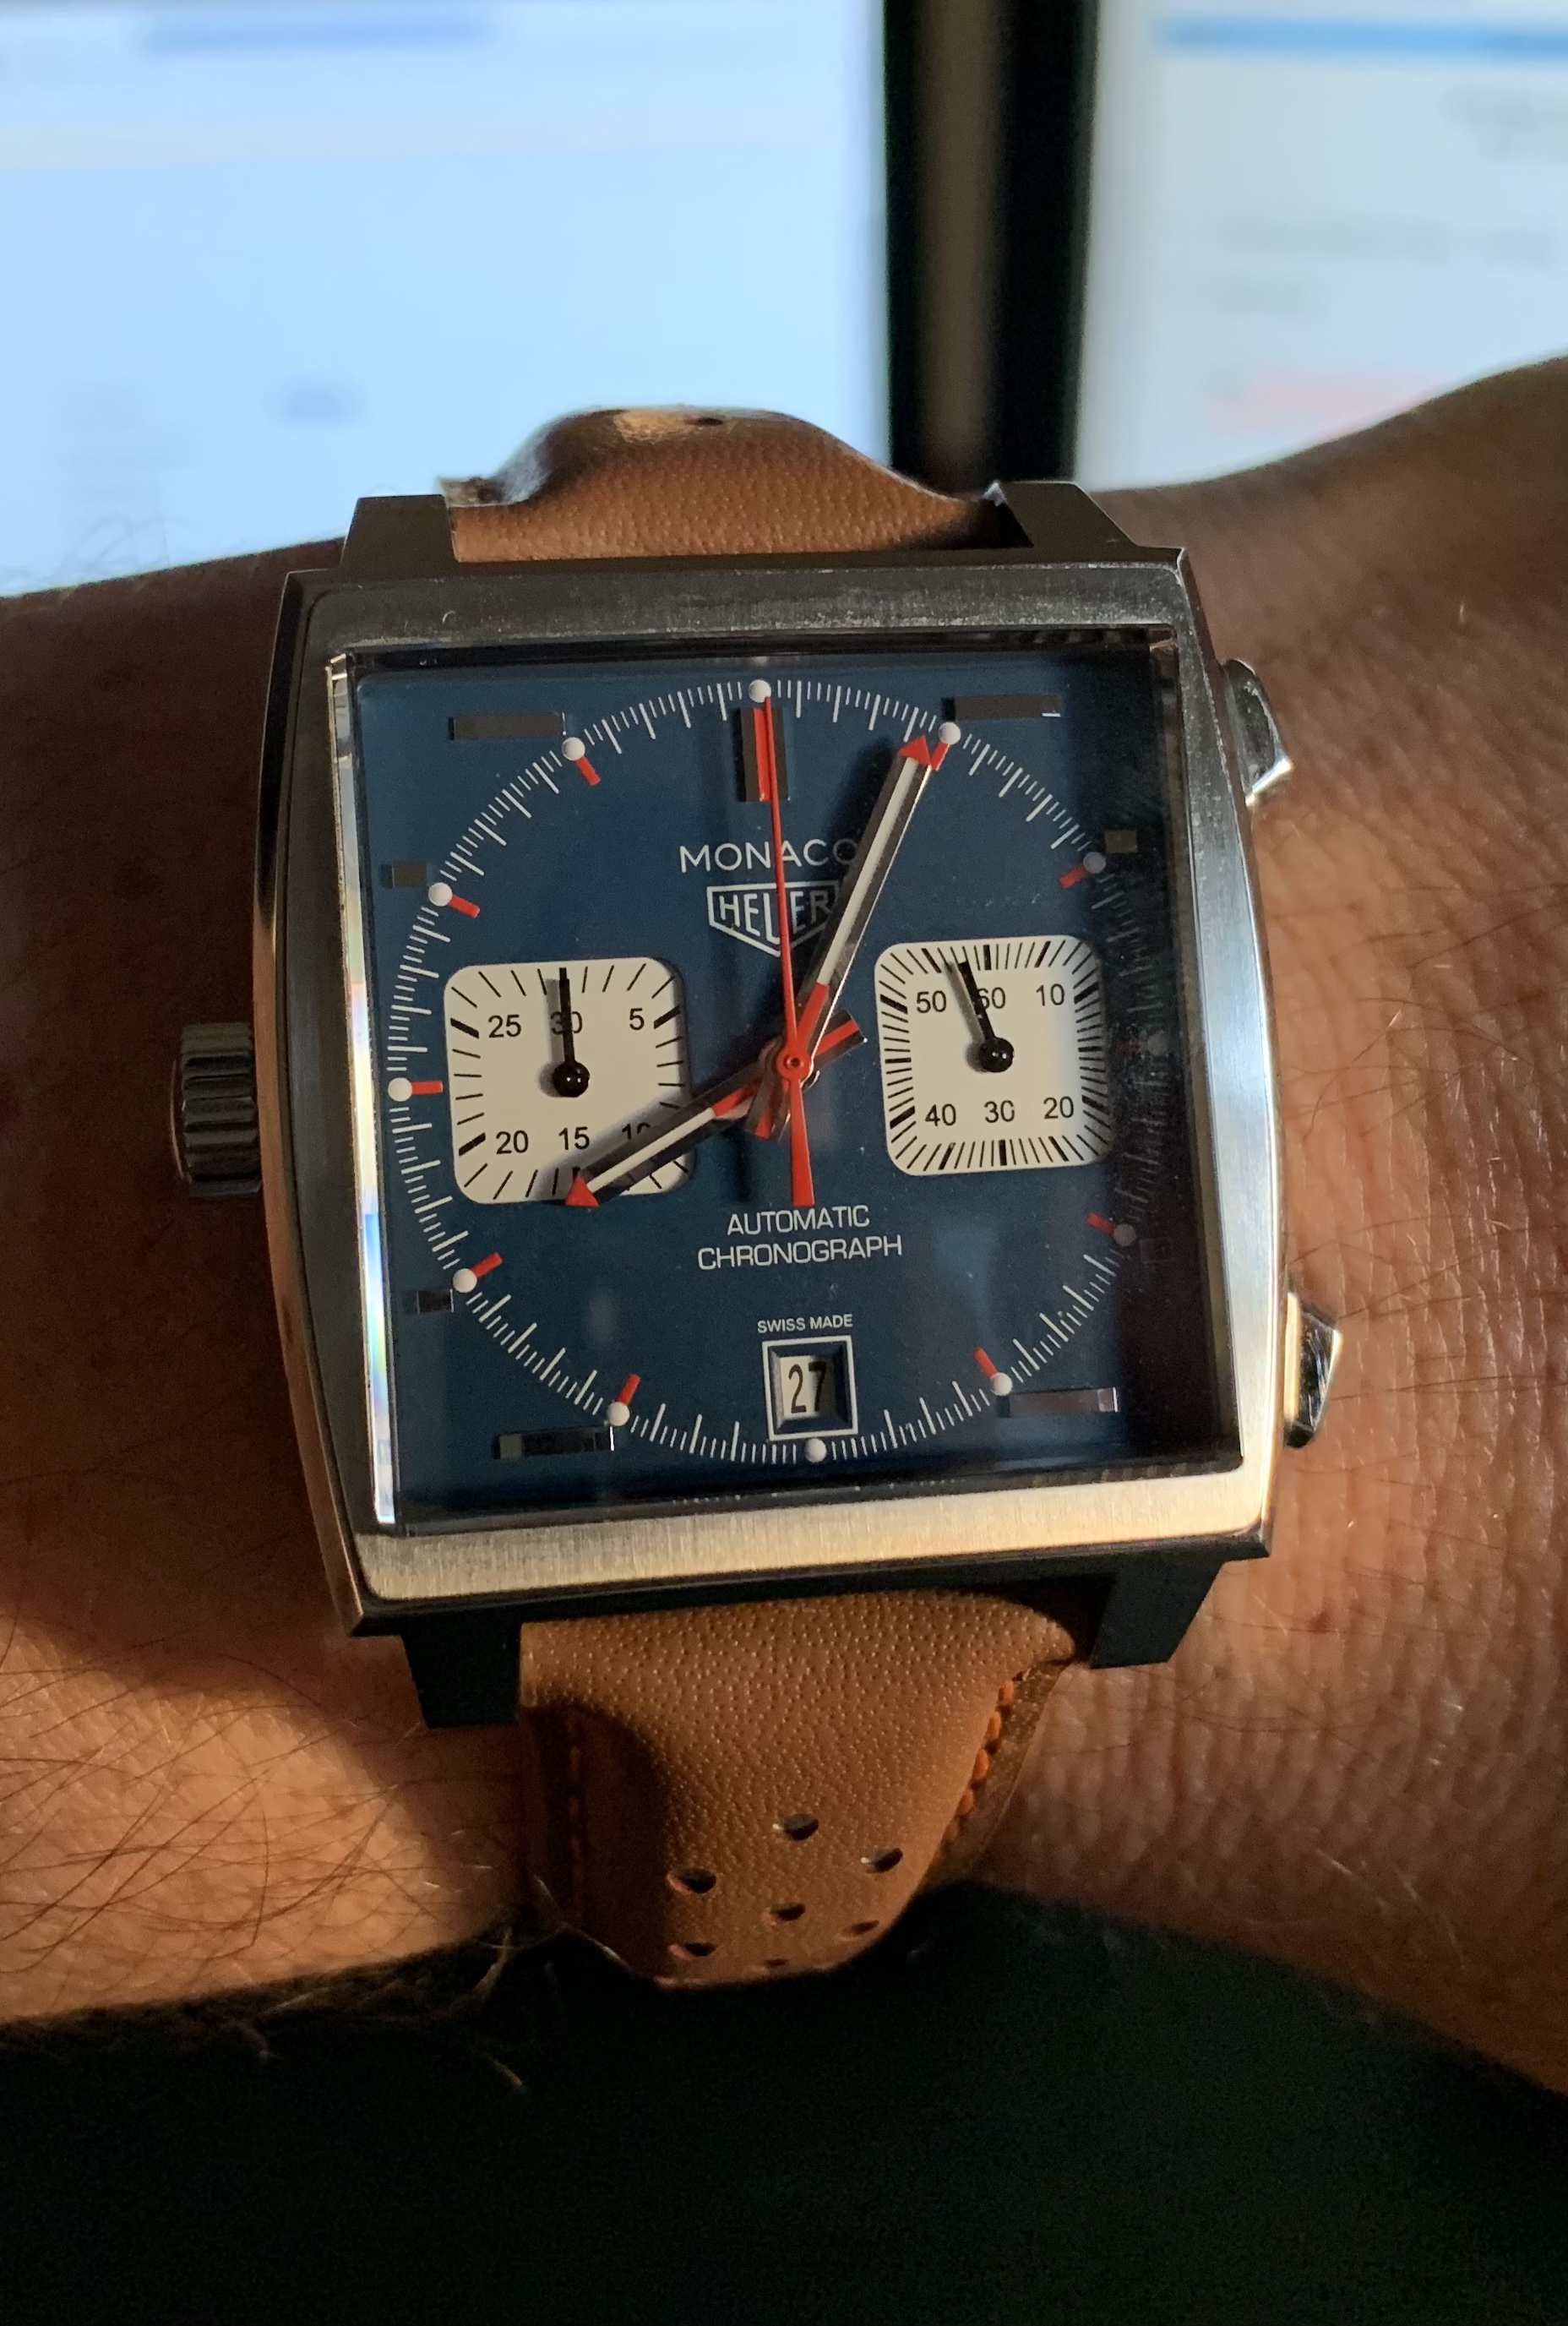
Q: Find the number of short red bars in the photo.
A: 10